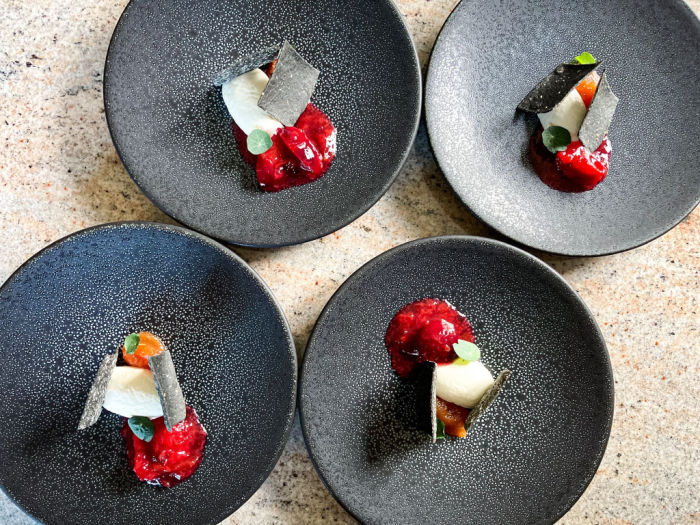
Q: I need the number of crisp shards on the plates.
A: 8